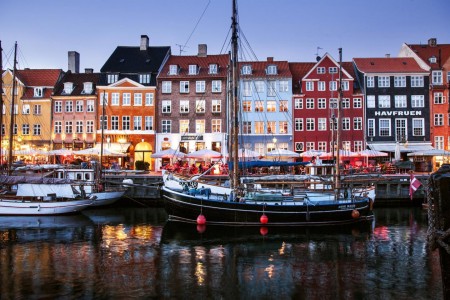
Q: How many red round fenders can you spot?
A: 3